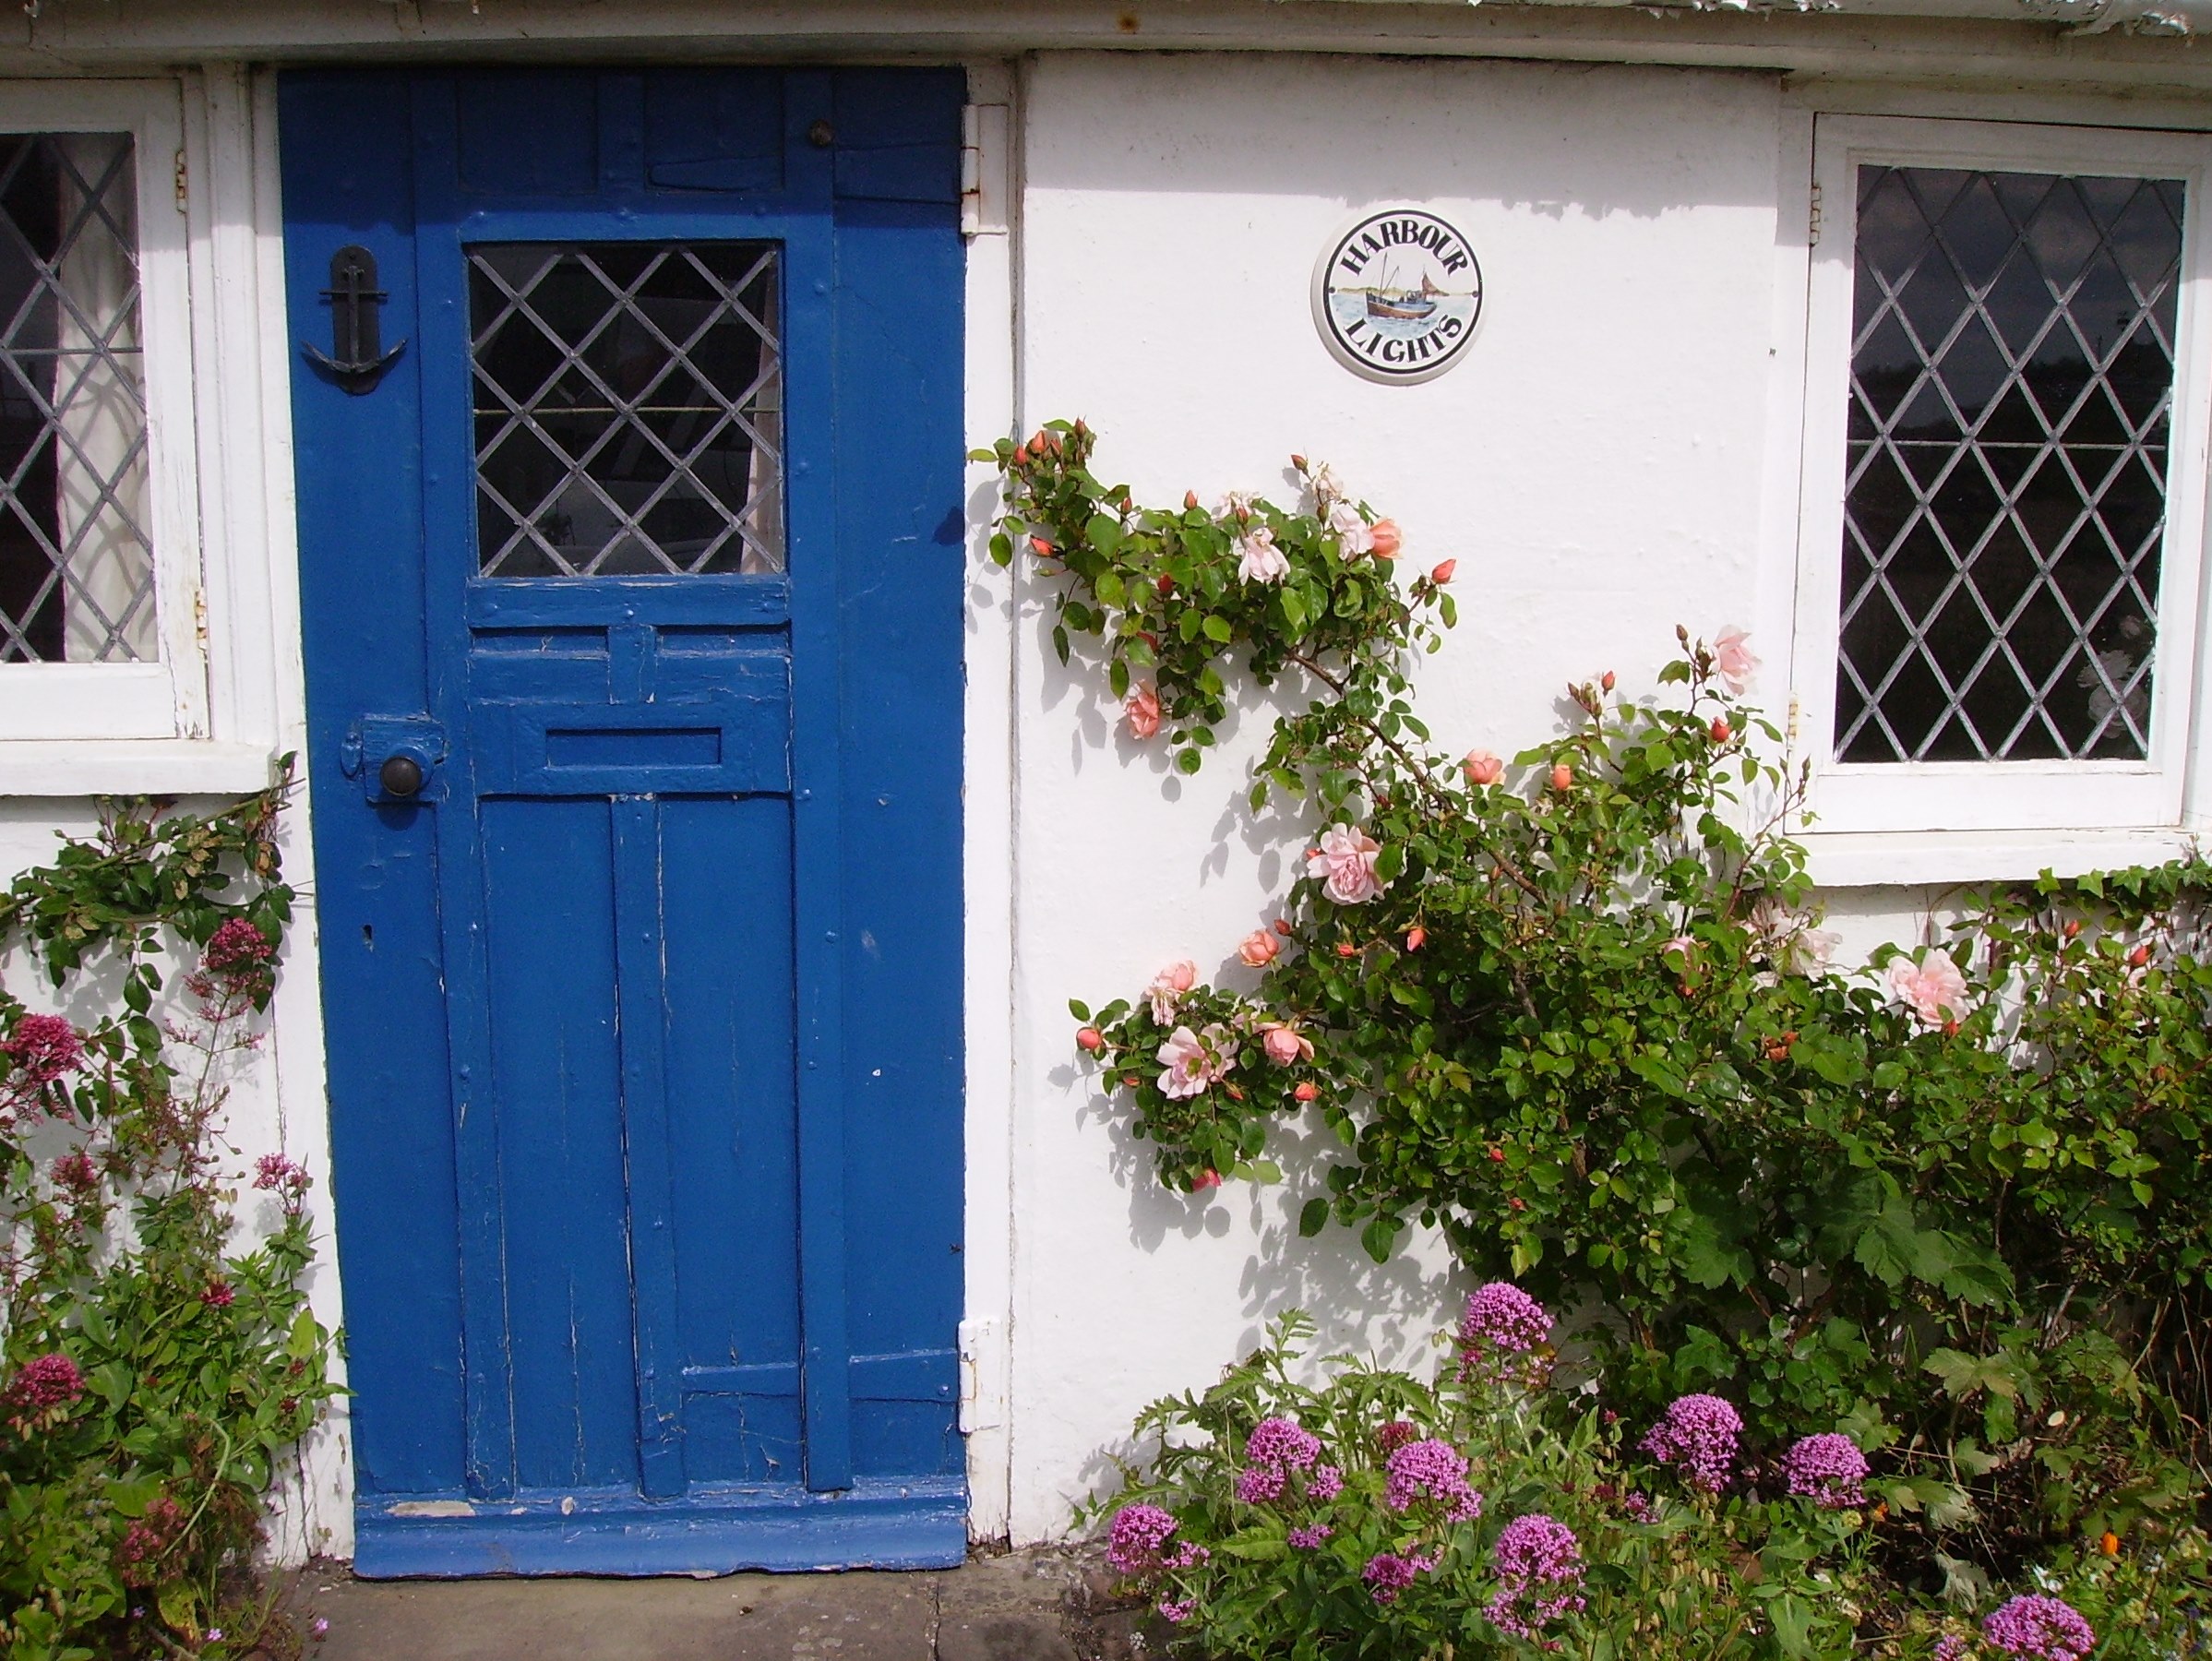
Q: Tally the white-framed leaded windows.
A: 2